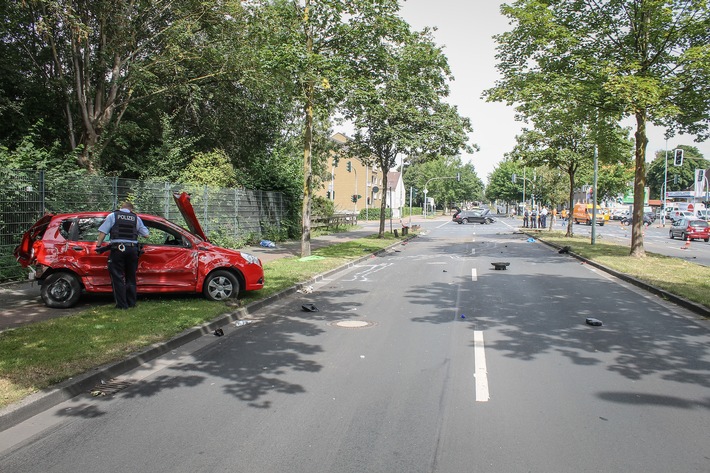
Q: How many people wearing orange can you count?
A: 2